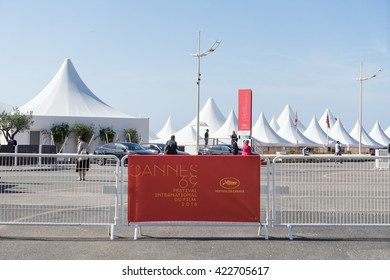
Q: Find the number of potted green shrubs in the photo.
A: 4